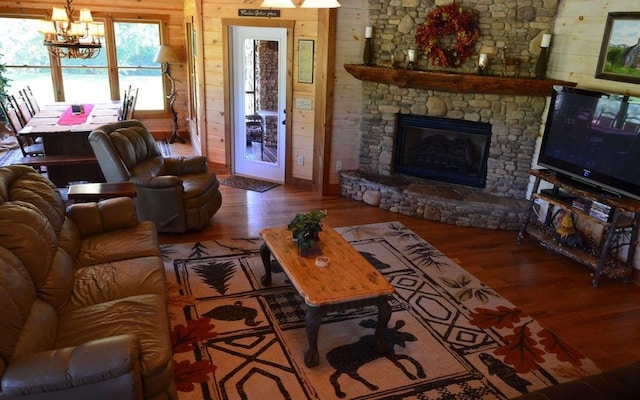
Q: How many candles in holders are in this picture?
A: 4